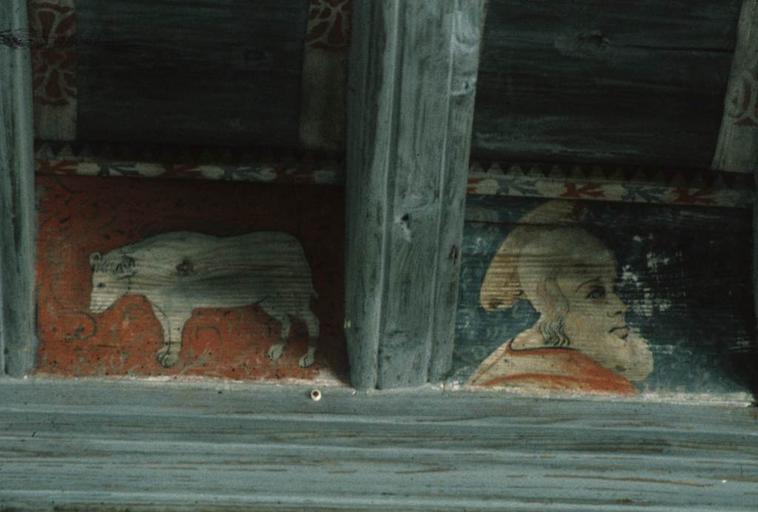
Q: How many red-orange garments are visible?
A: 1